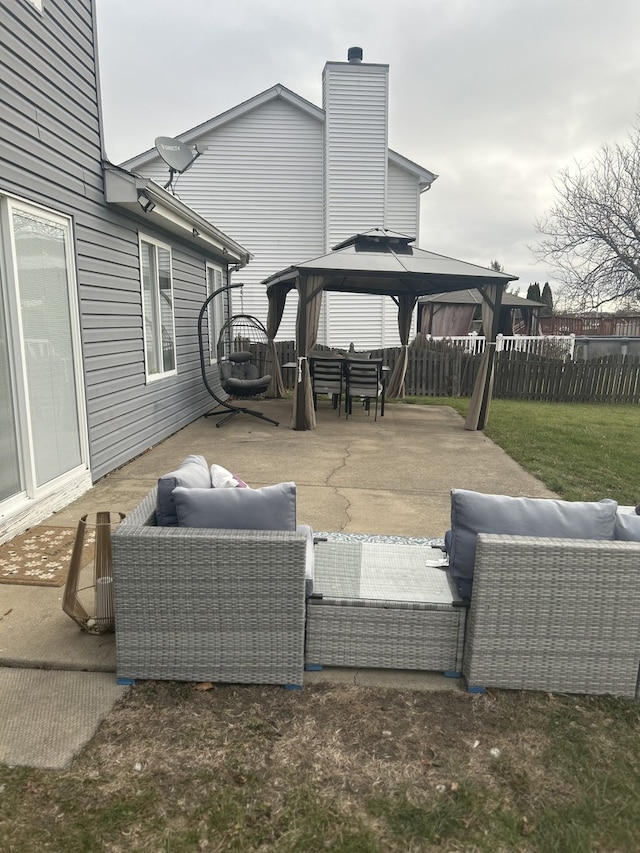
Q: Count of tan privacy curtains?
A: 4